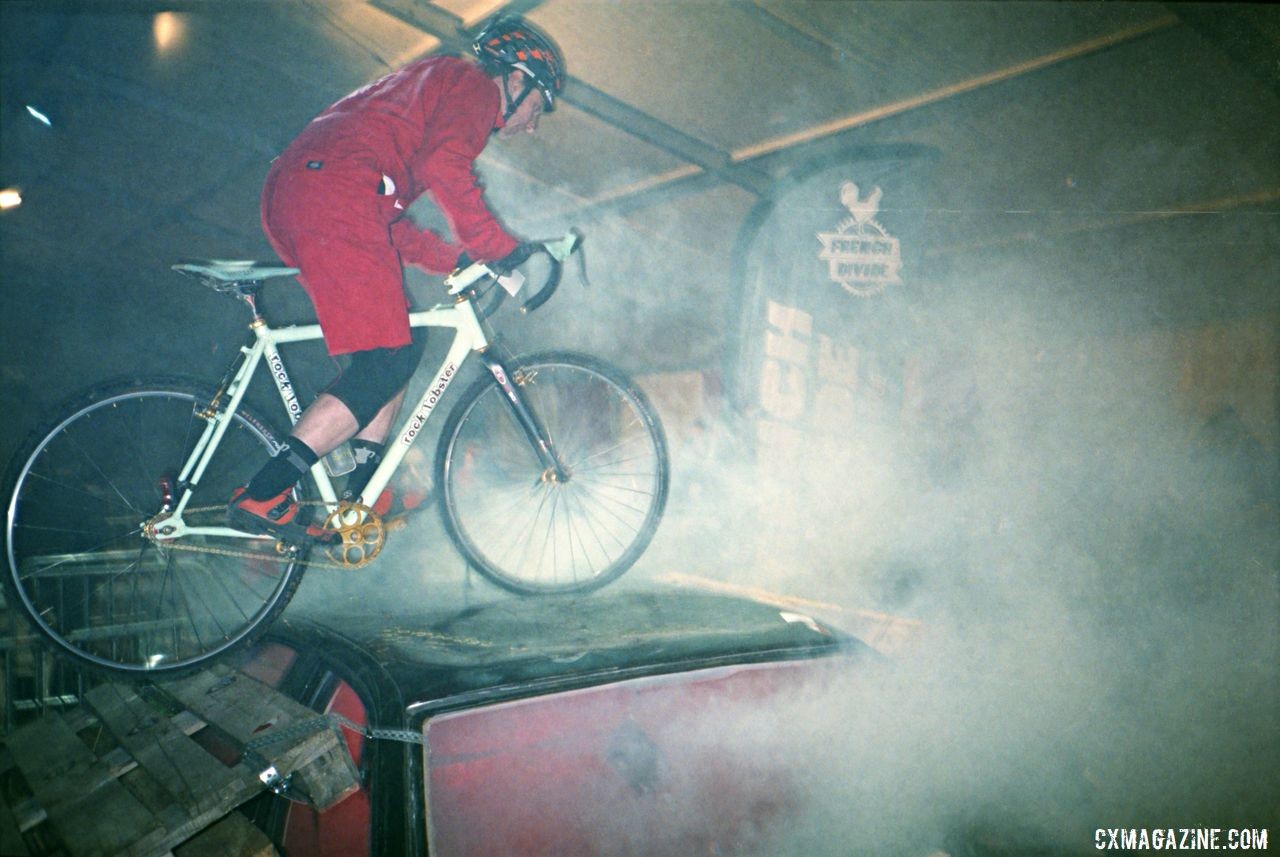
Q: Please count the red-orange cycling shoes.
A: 2